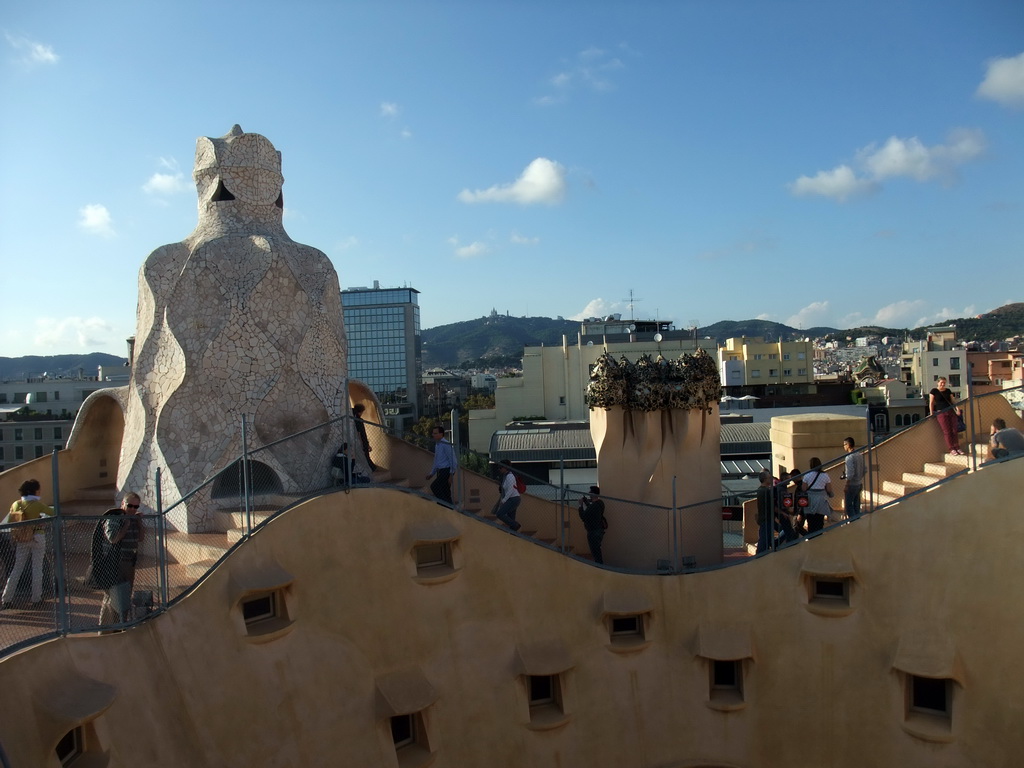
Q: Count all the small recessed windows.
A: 9